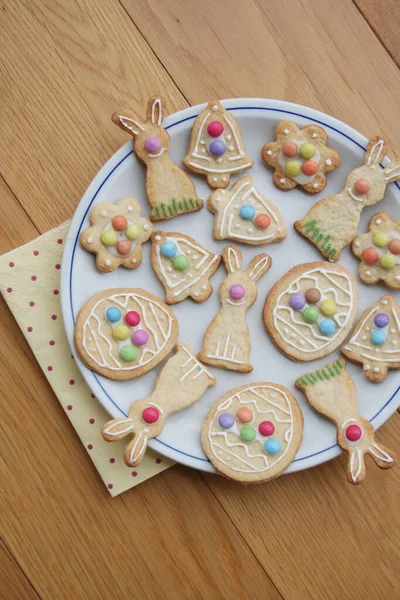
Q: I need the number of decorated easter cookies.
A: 15